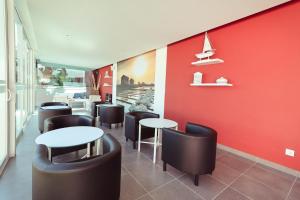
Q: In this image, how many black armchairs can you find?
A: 8